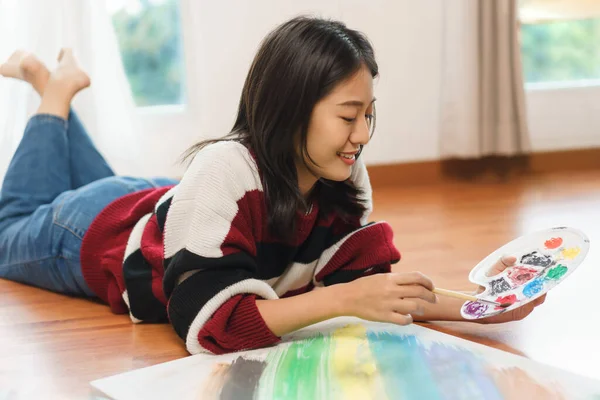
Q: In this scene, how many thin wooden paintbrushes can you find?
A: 1